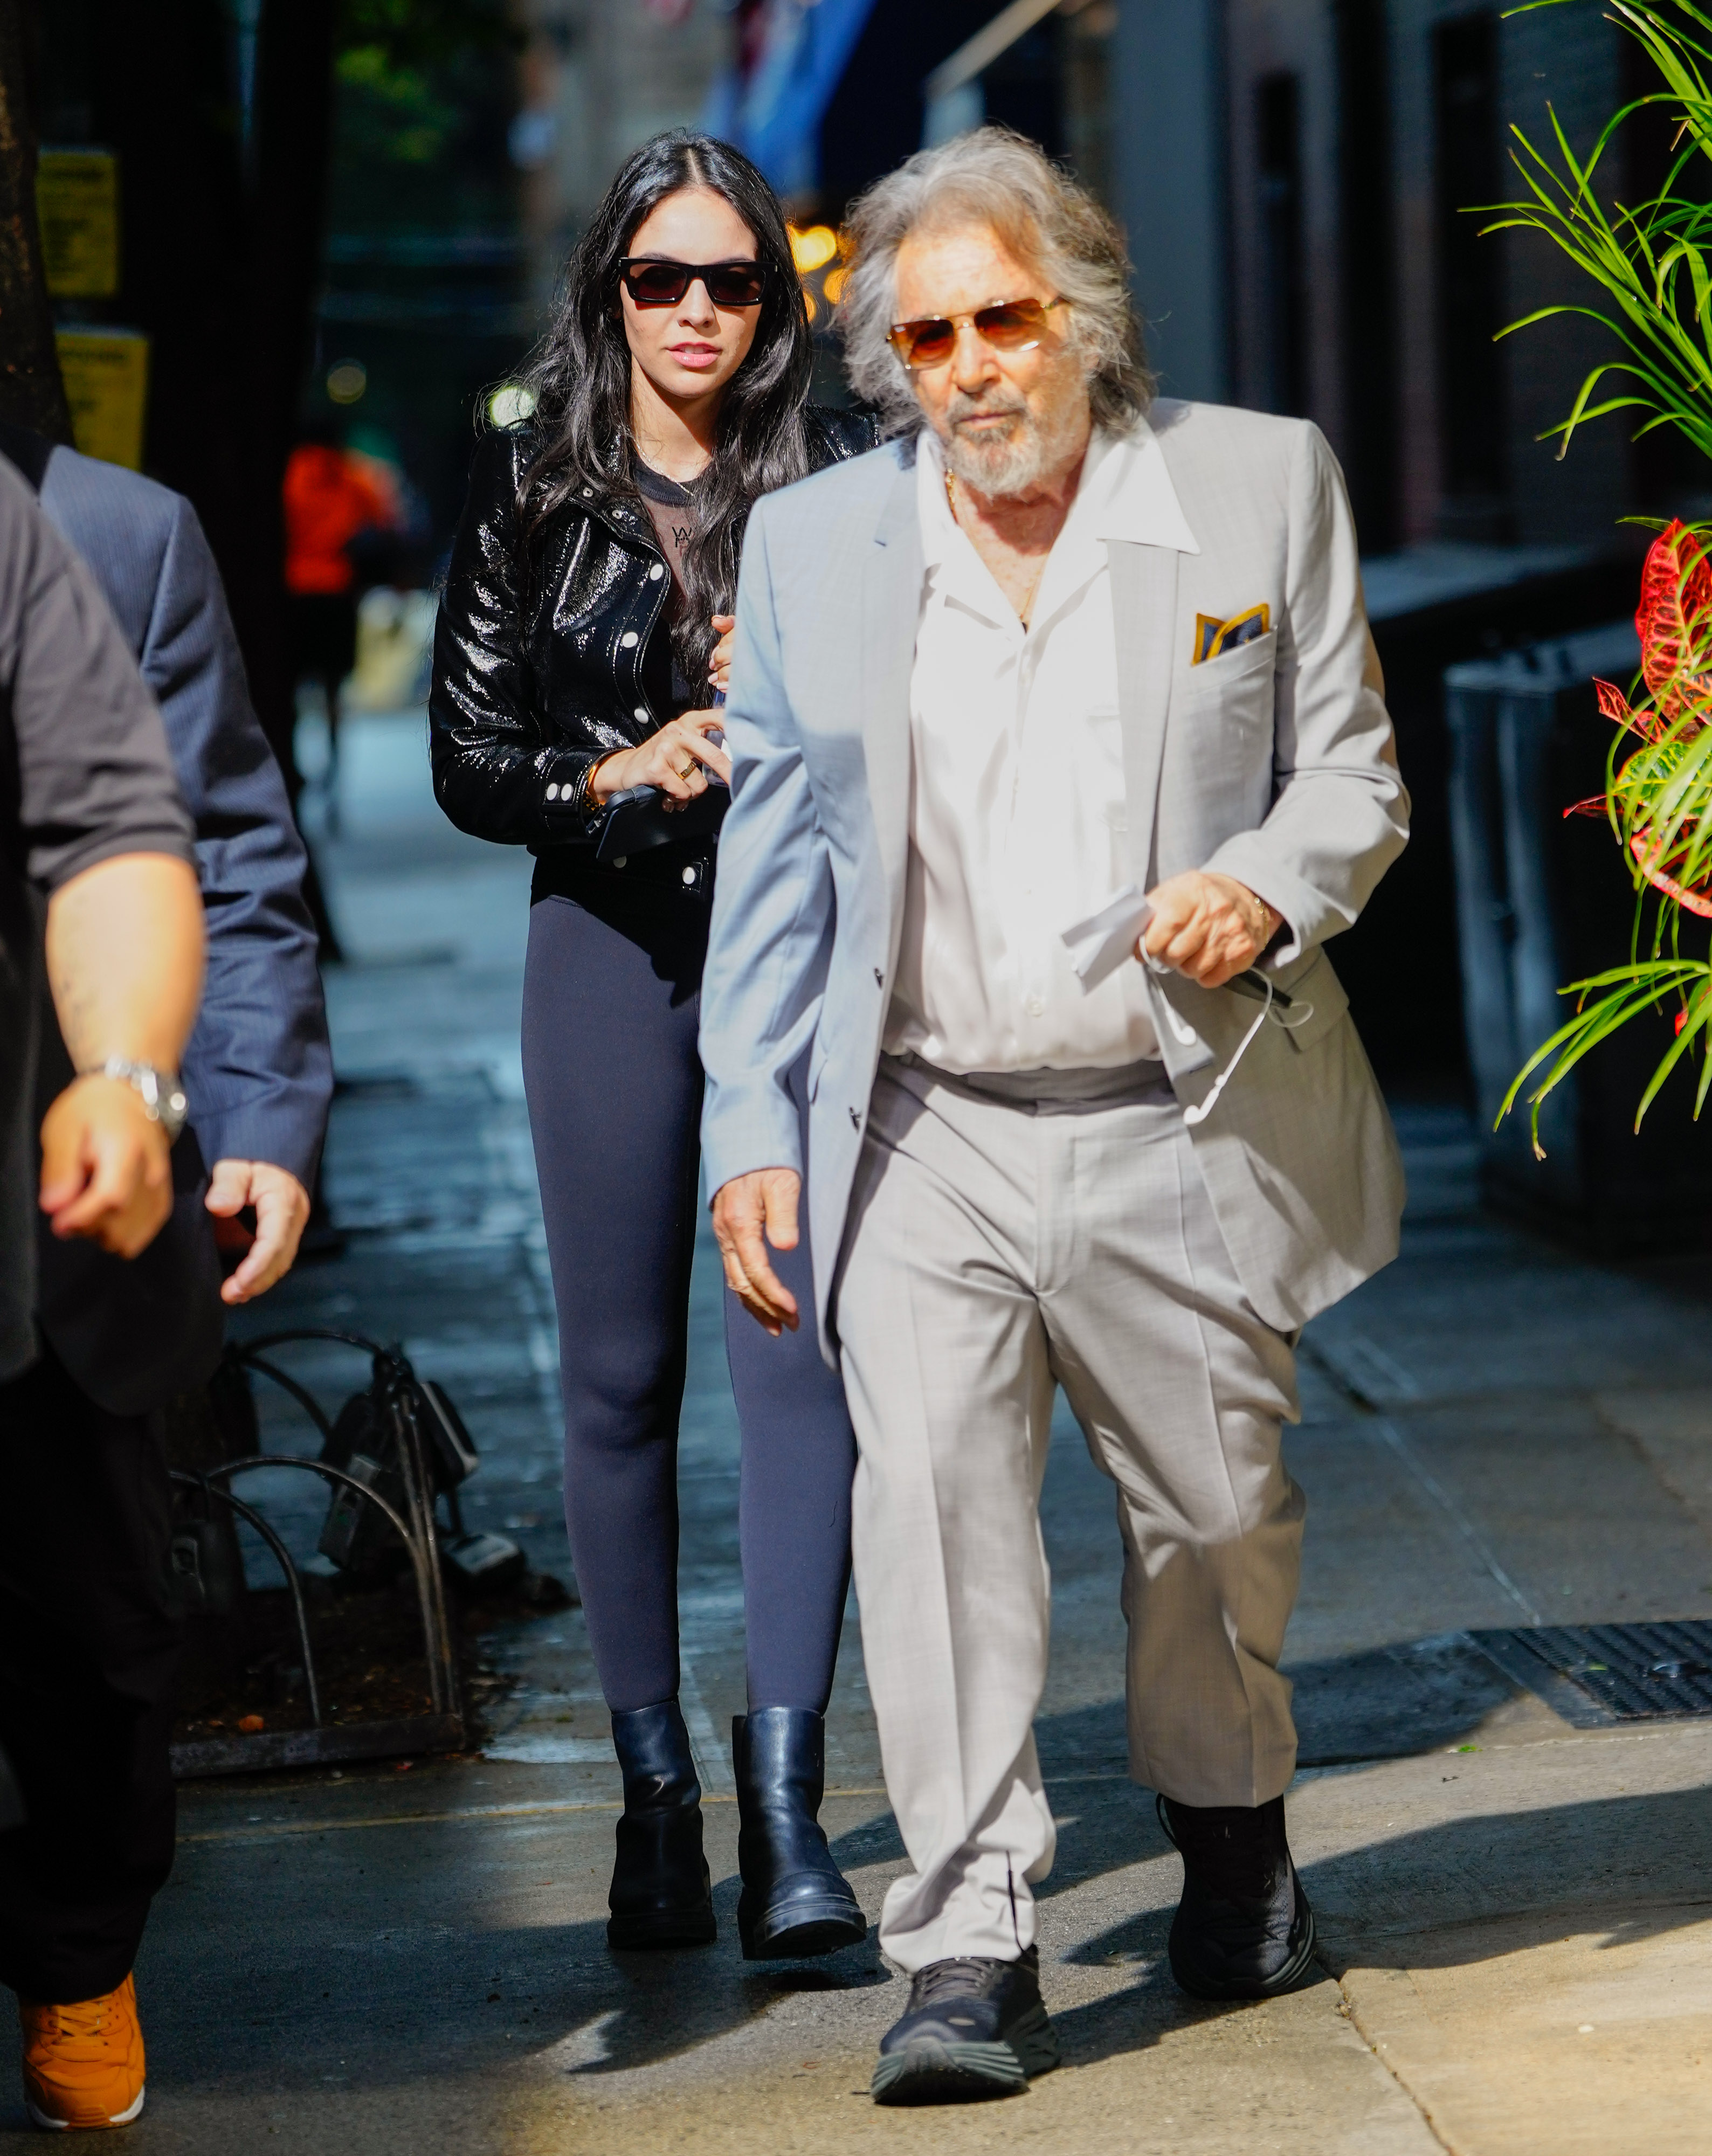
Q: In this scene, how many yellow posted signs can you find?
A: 2